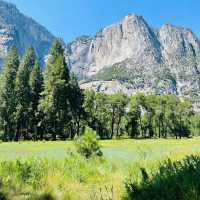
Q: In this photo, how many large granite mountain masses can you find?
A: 2